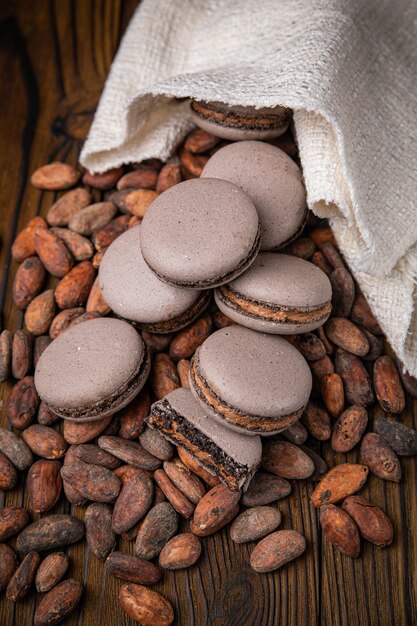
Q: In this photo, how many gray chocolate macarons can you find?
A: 8